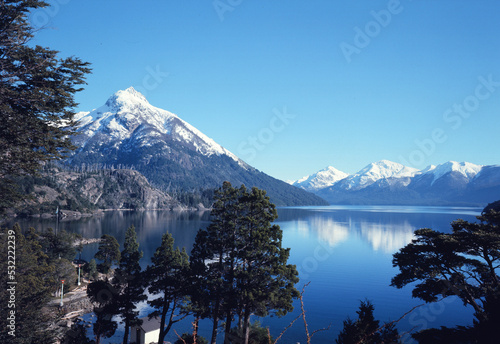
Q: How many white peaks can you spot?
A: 4